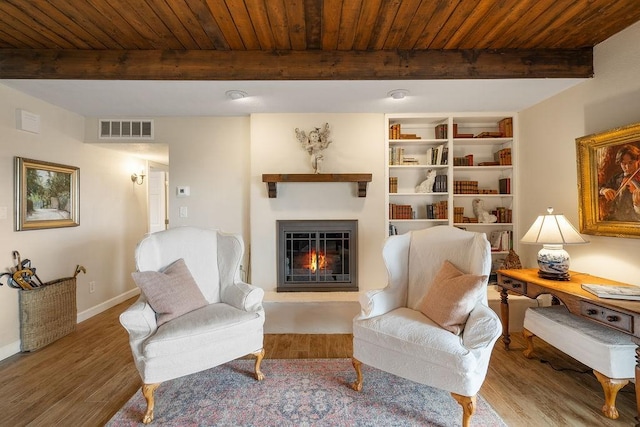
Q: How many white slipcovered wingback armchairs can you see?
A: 2